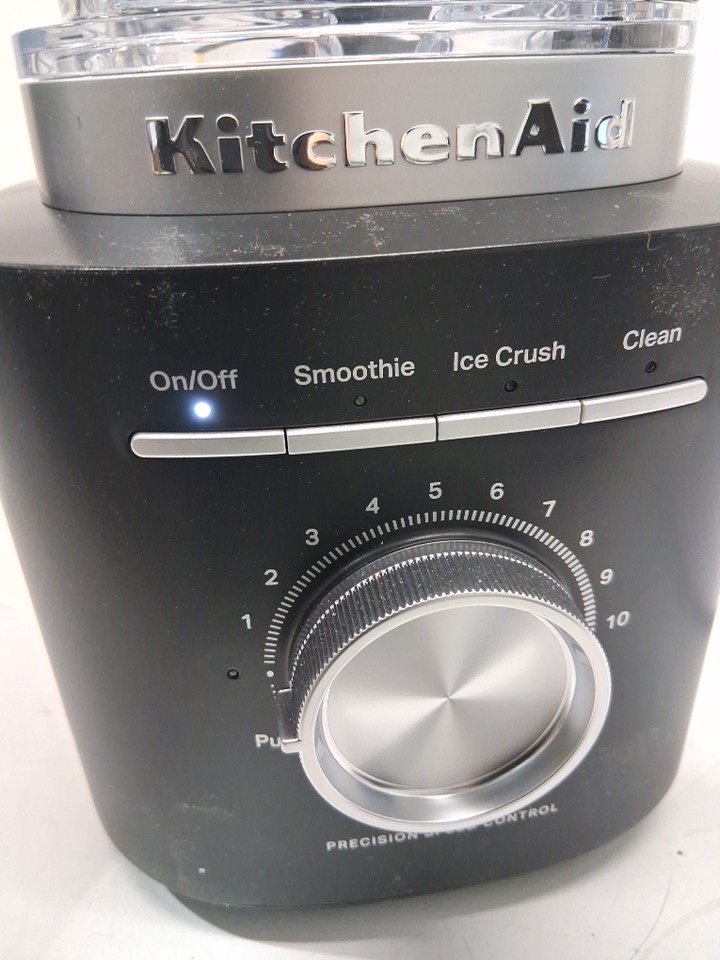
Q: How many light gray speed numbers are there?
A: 10